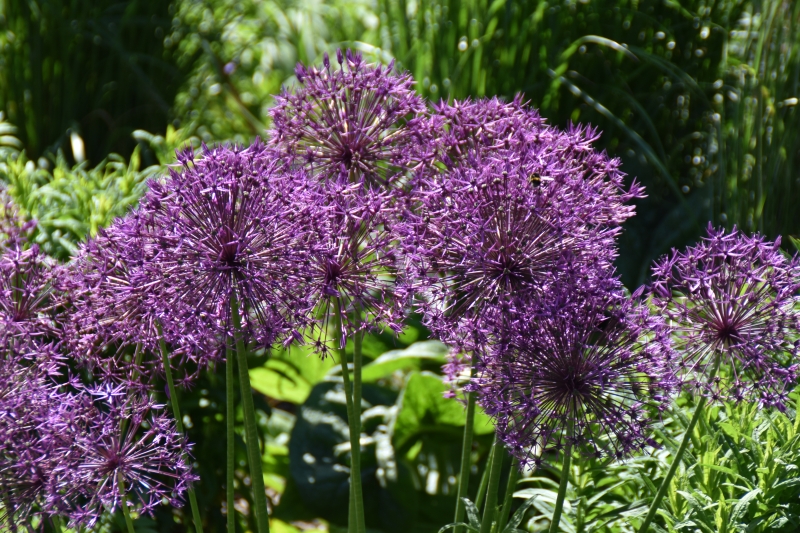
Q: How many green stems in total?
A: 12